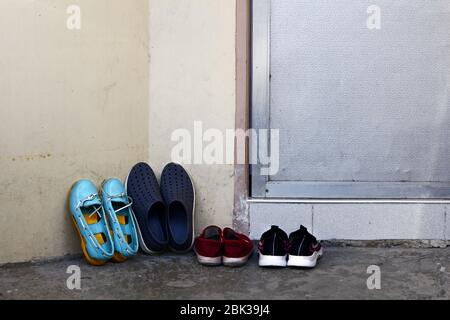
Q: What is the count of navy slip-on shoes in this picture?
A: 2